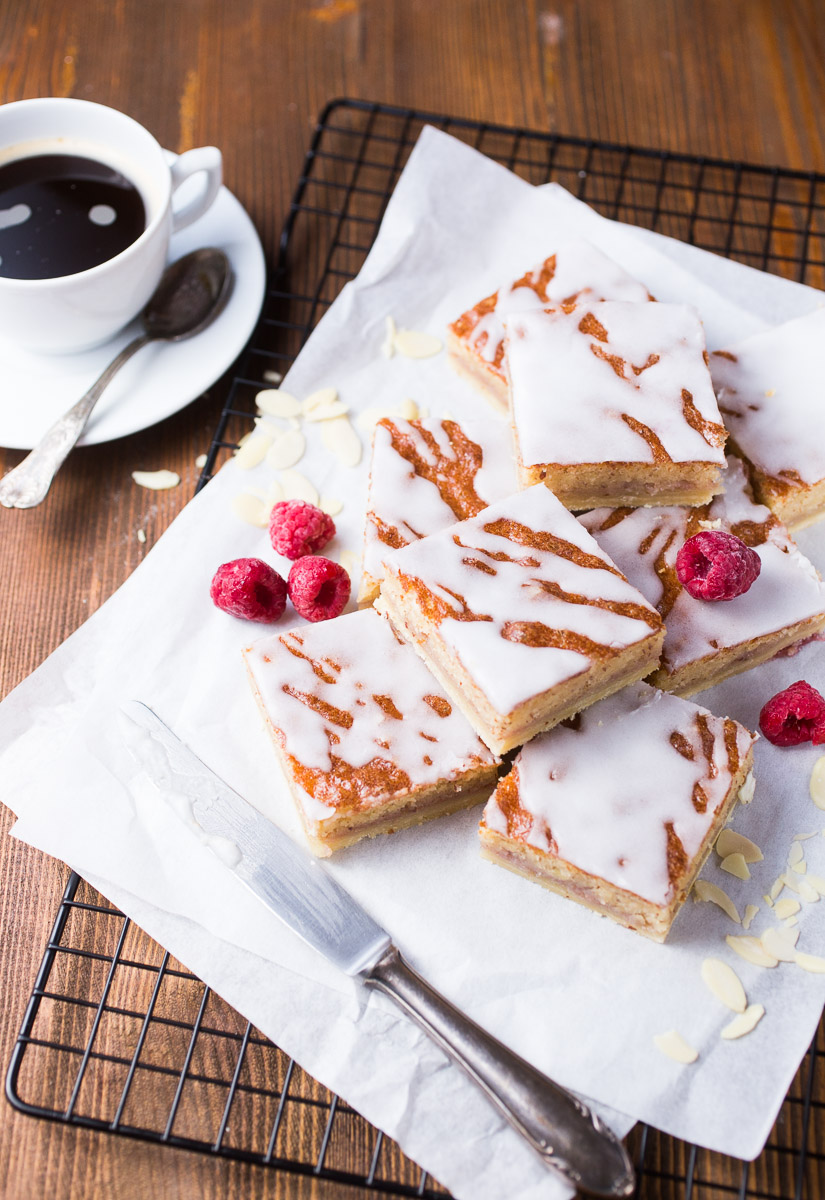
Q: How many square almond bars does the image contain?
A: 8